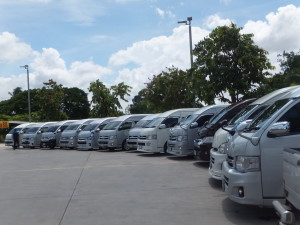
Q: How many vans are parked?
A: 12